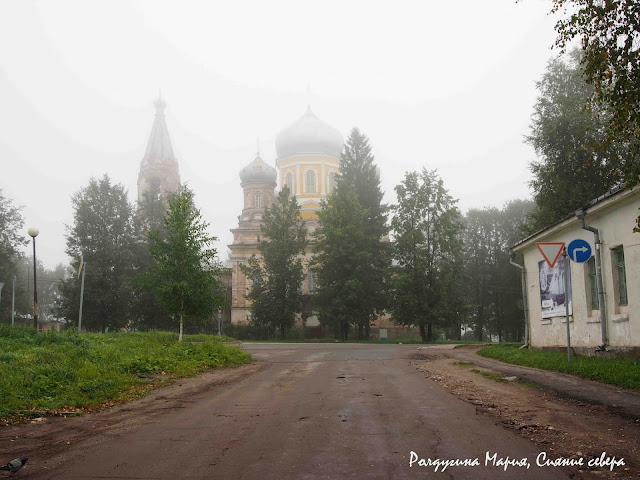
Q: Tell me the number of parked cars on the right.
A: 0